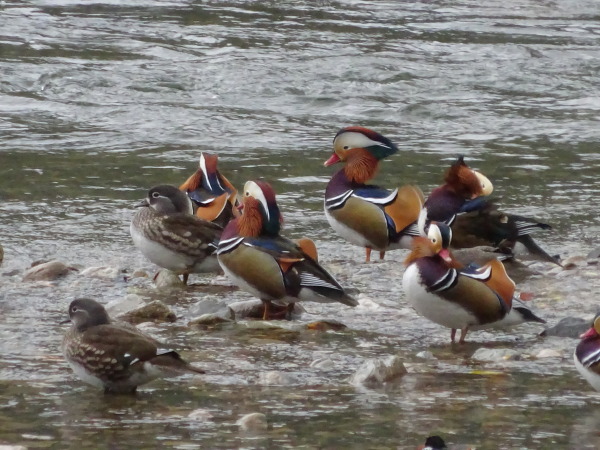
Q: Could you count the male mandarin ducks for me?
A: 6